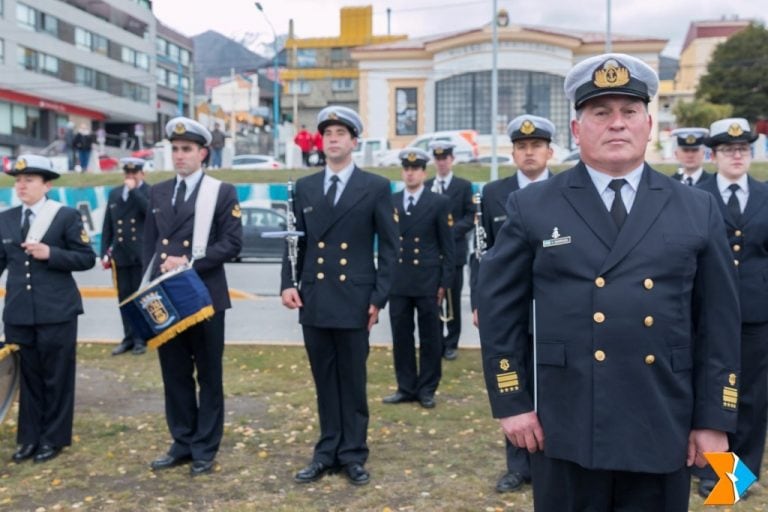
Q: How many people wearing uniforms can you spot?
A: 10